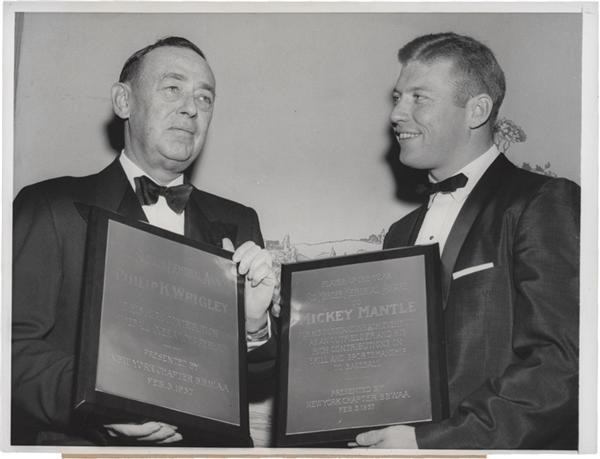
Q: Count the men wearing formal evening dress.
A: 2